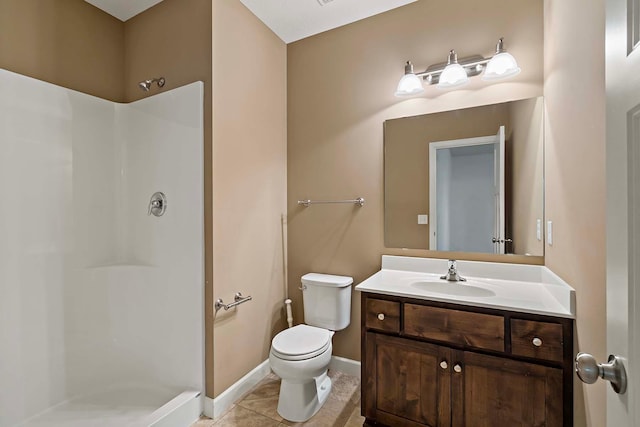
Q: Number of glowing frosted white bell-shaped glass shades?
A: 3